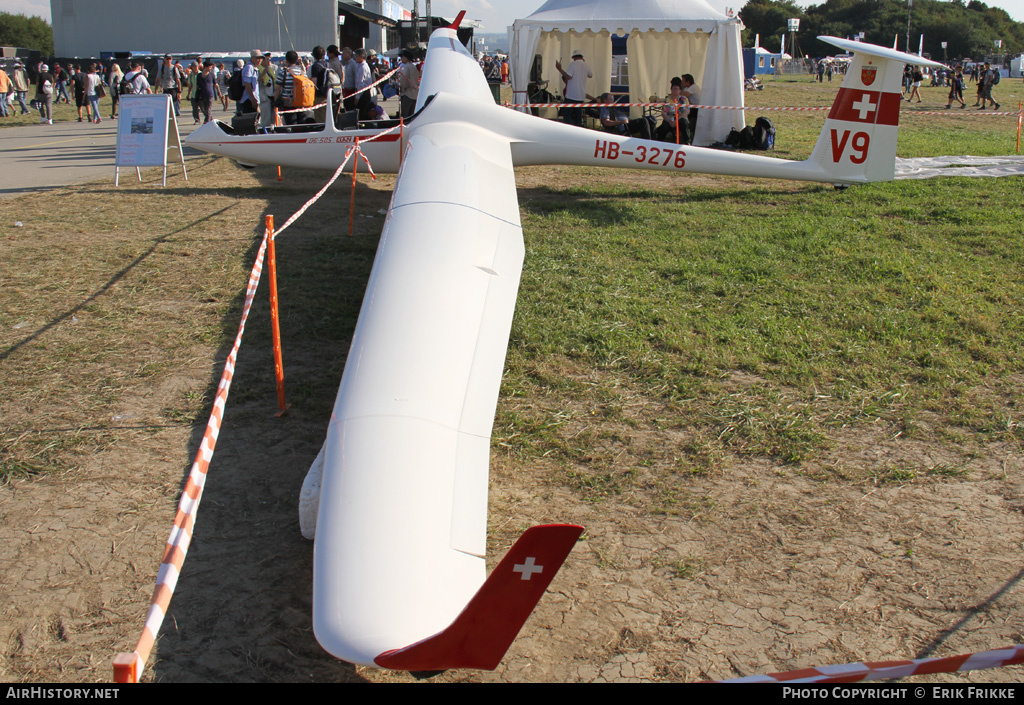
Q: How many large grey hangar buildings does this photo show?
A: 1